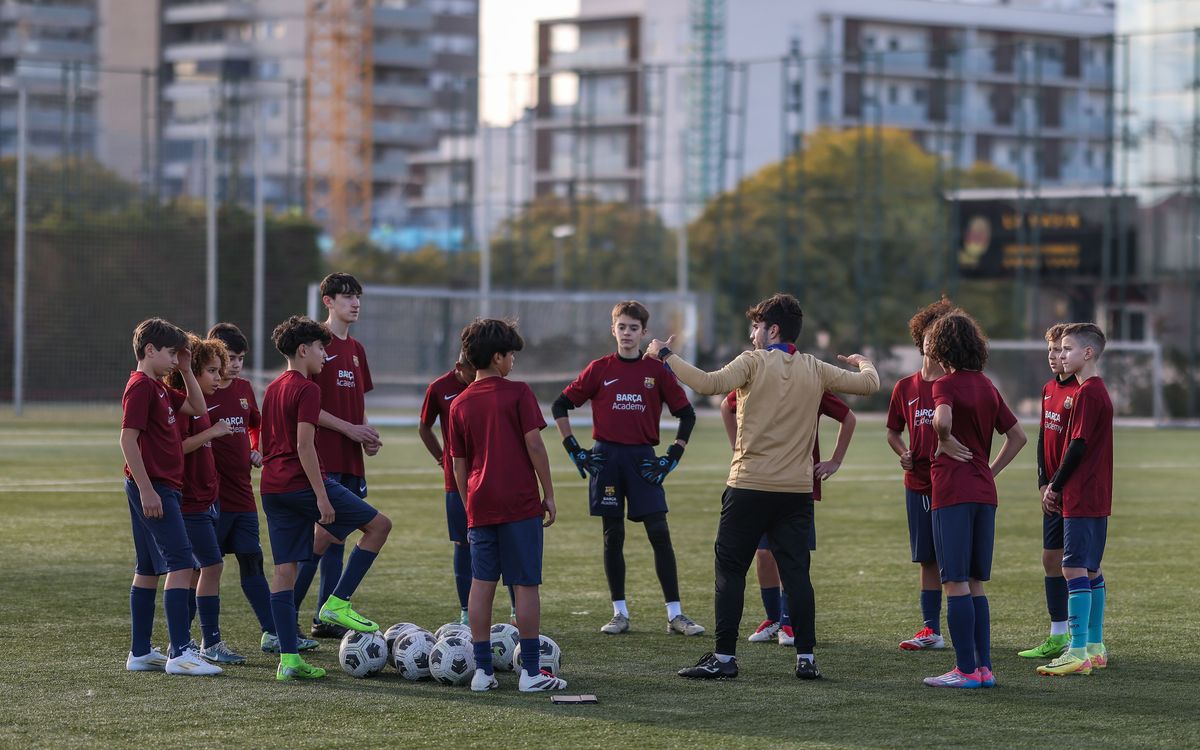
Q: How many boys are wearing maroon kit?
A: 13